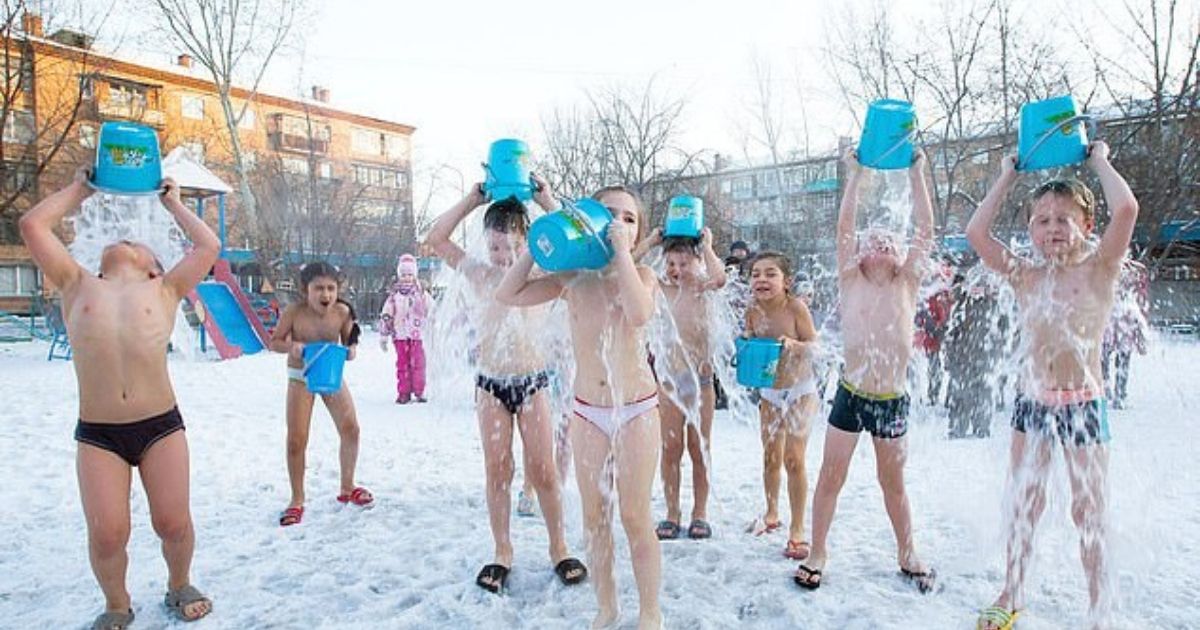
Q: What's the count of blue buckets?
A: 8